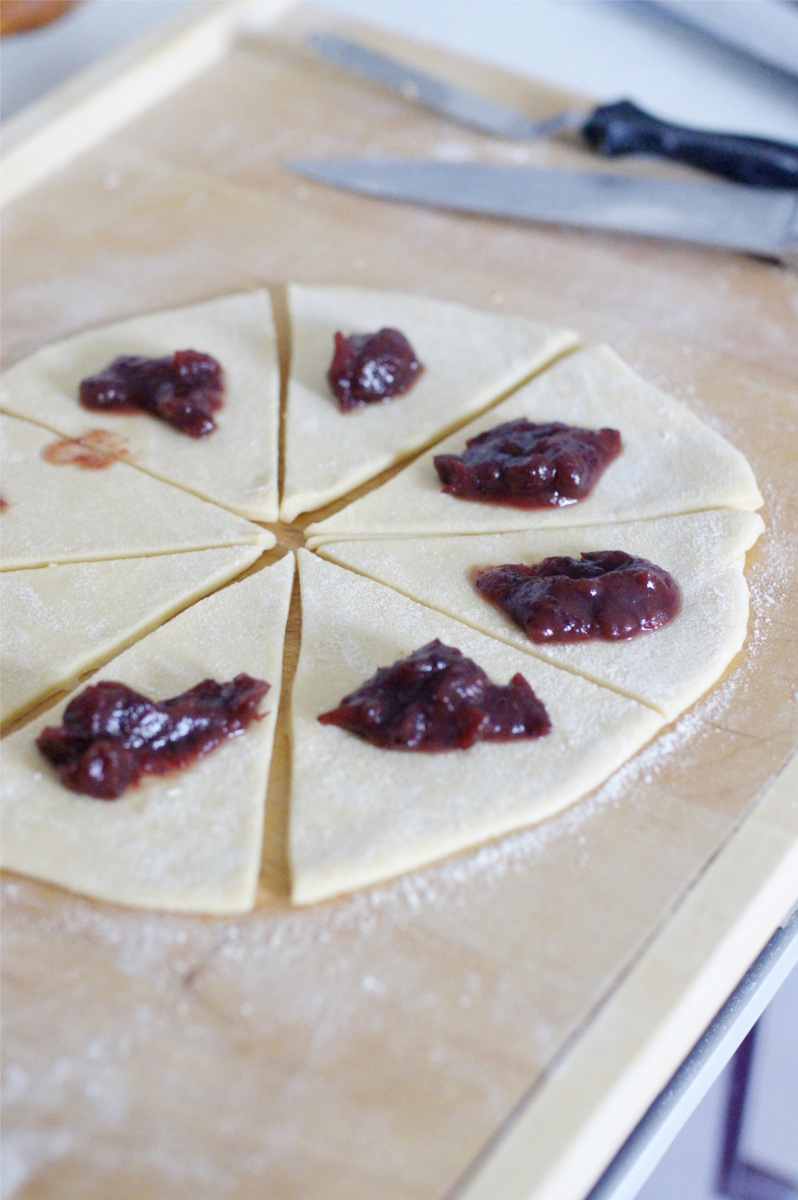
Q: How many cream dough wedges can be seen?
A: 8